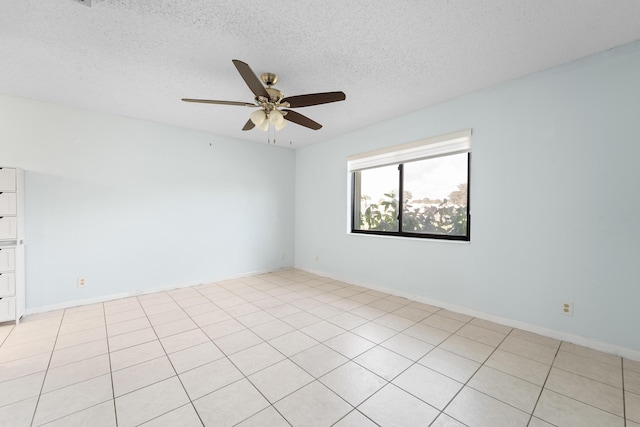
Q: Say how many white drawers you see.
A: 6